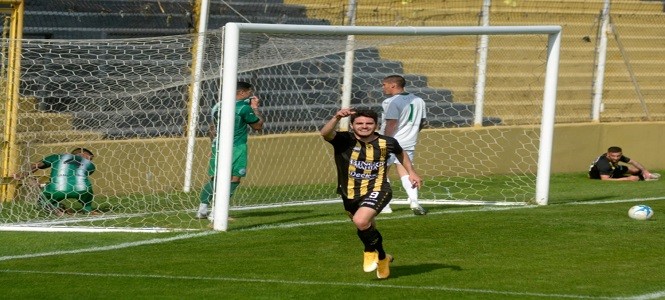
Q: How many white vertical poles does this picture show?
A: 6